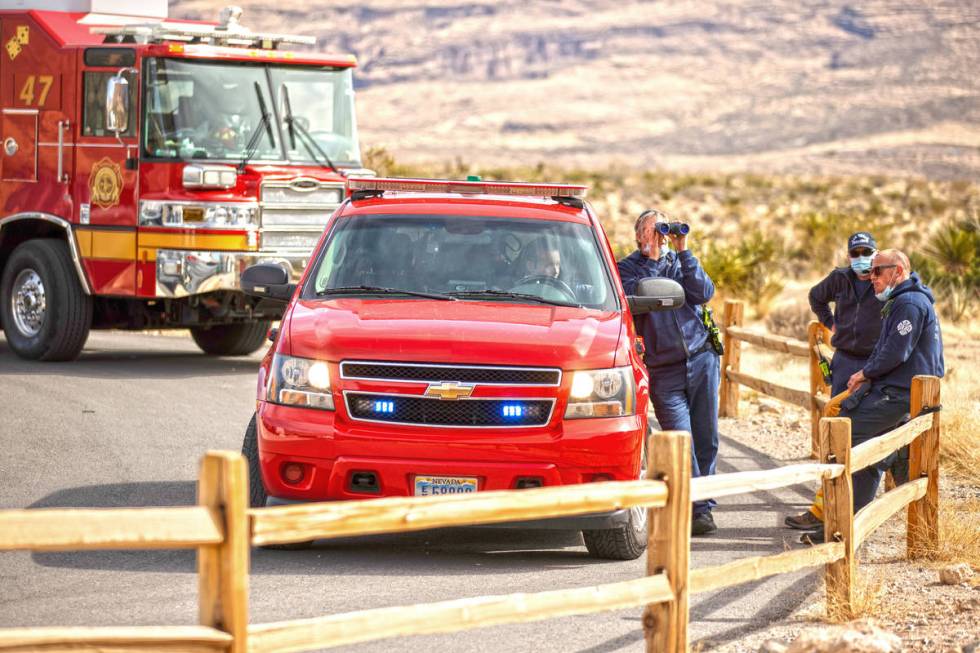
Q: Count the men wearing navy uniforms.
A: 3